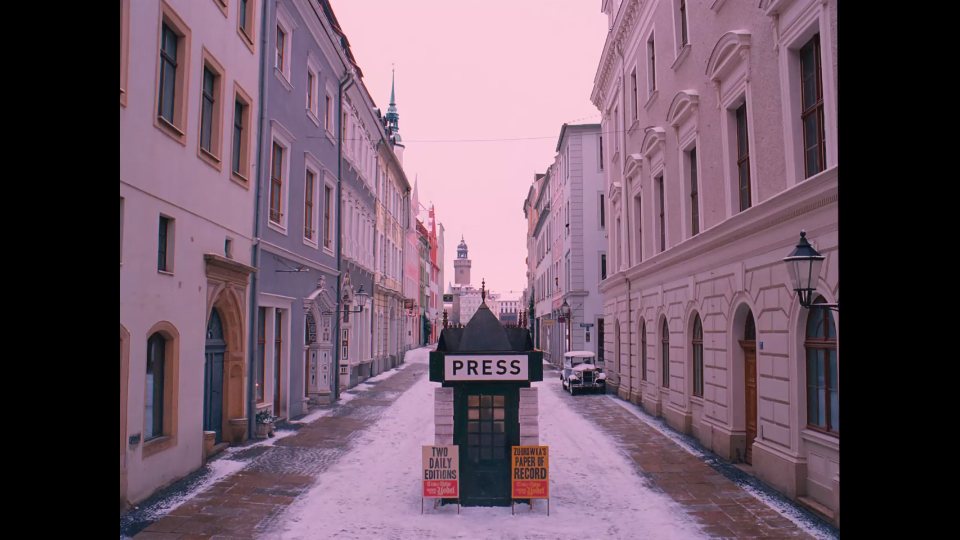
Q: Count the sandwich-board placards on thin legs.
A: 2